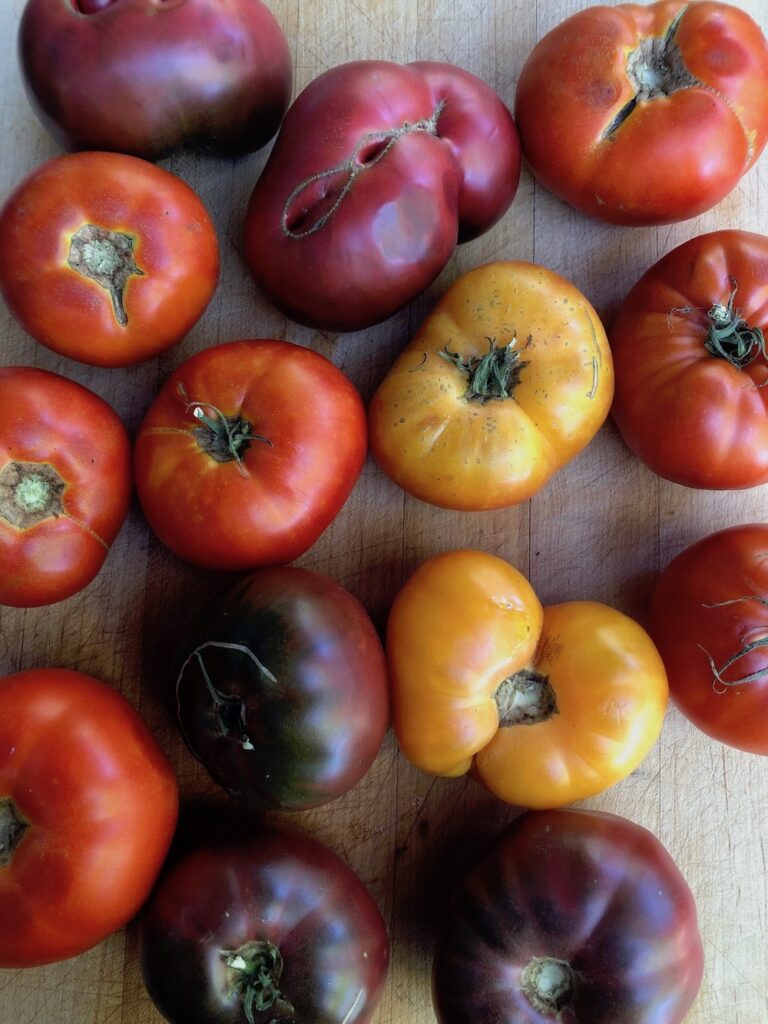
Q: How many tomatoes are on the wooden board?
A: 14